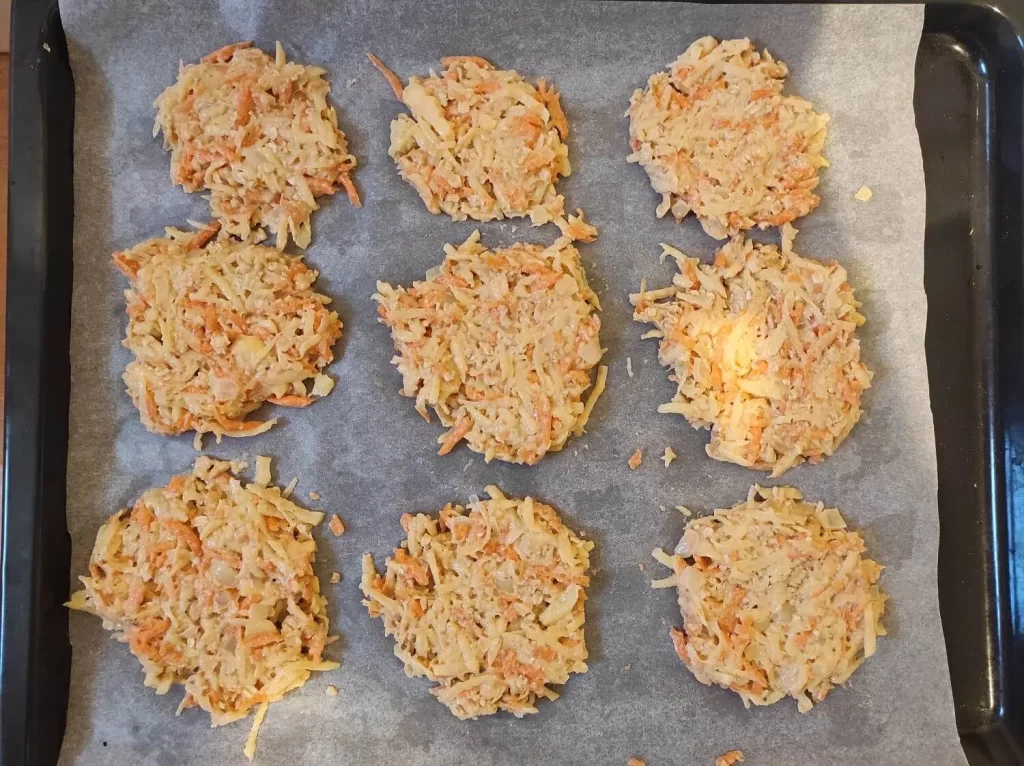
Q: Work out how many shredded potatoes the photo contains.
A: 9